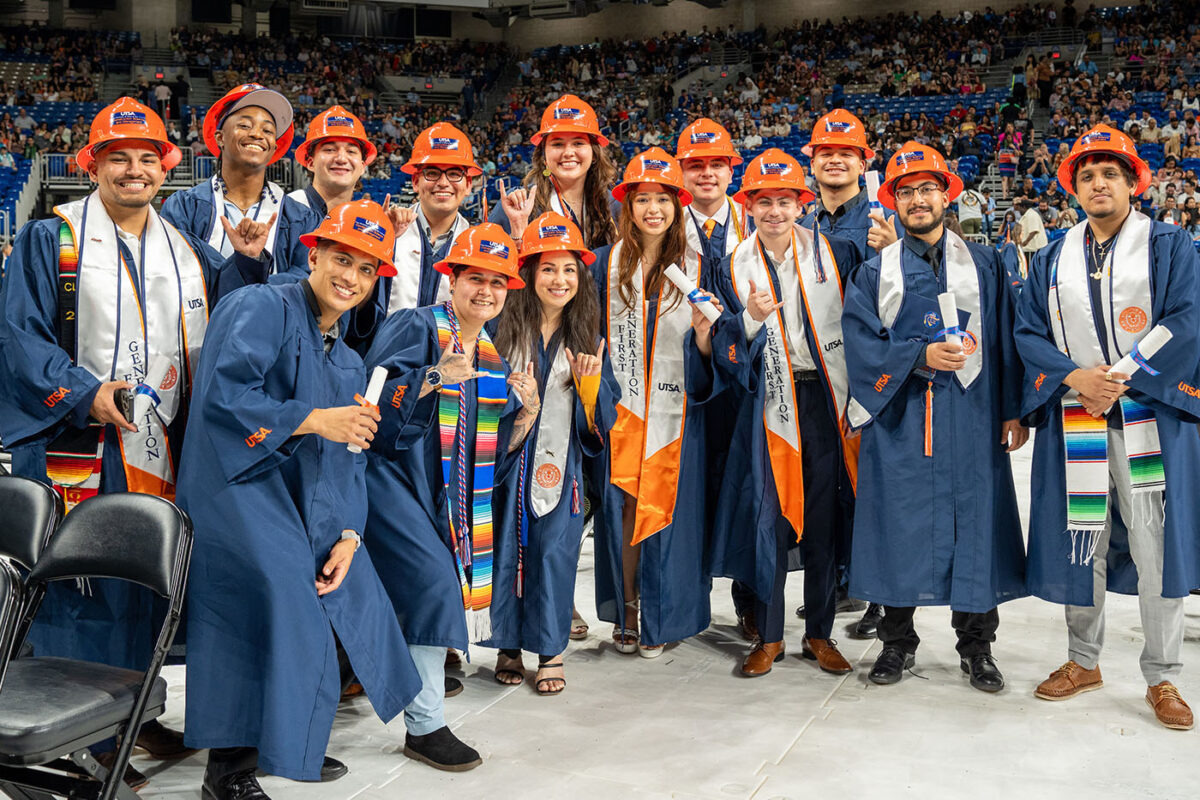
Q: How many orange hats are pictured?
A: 14